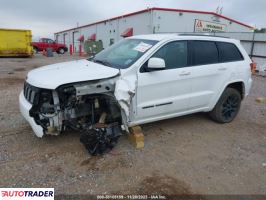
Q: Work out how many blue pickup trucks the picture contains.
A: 0